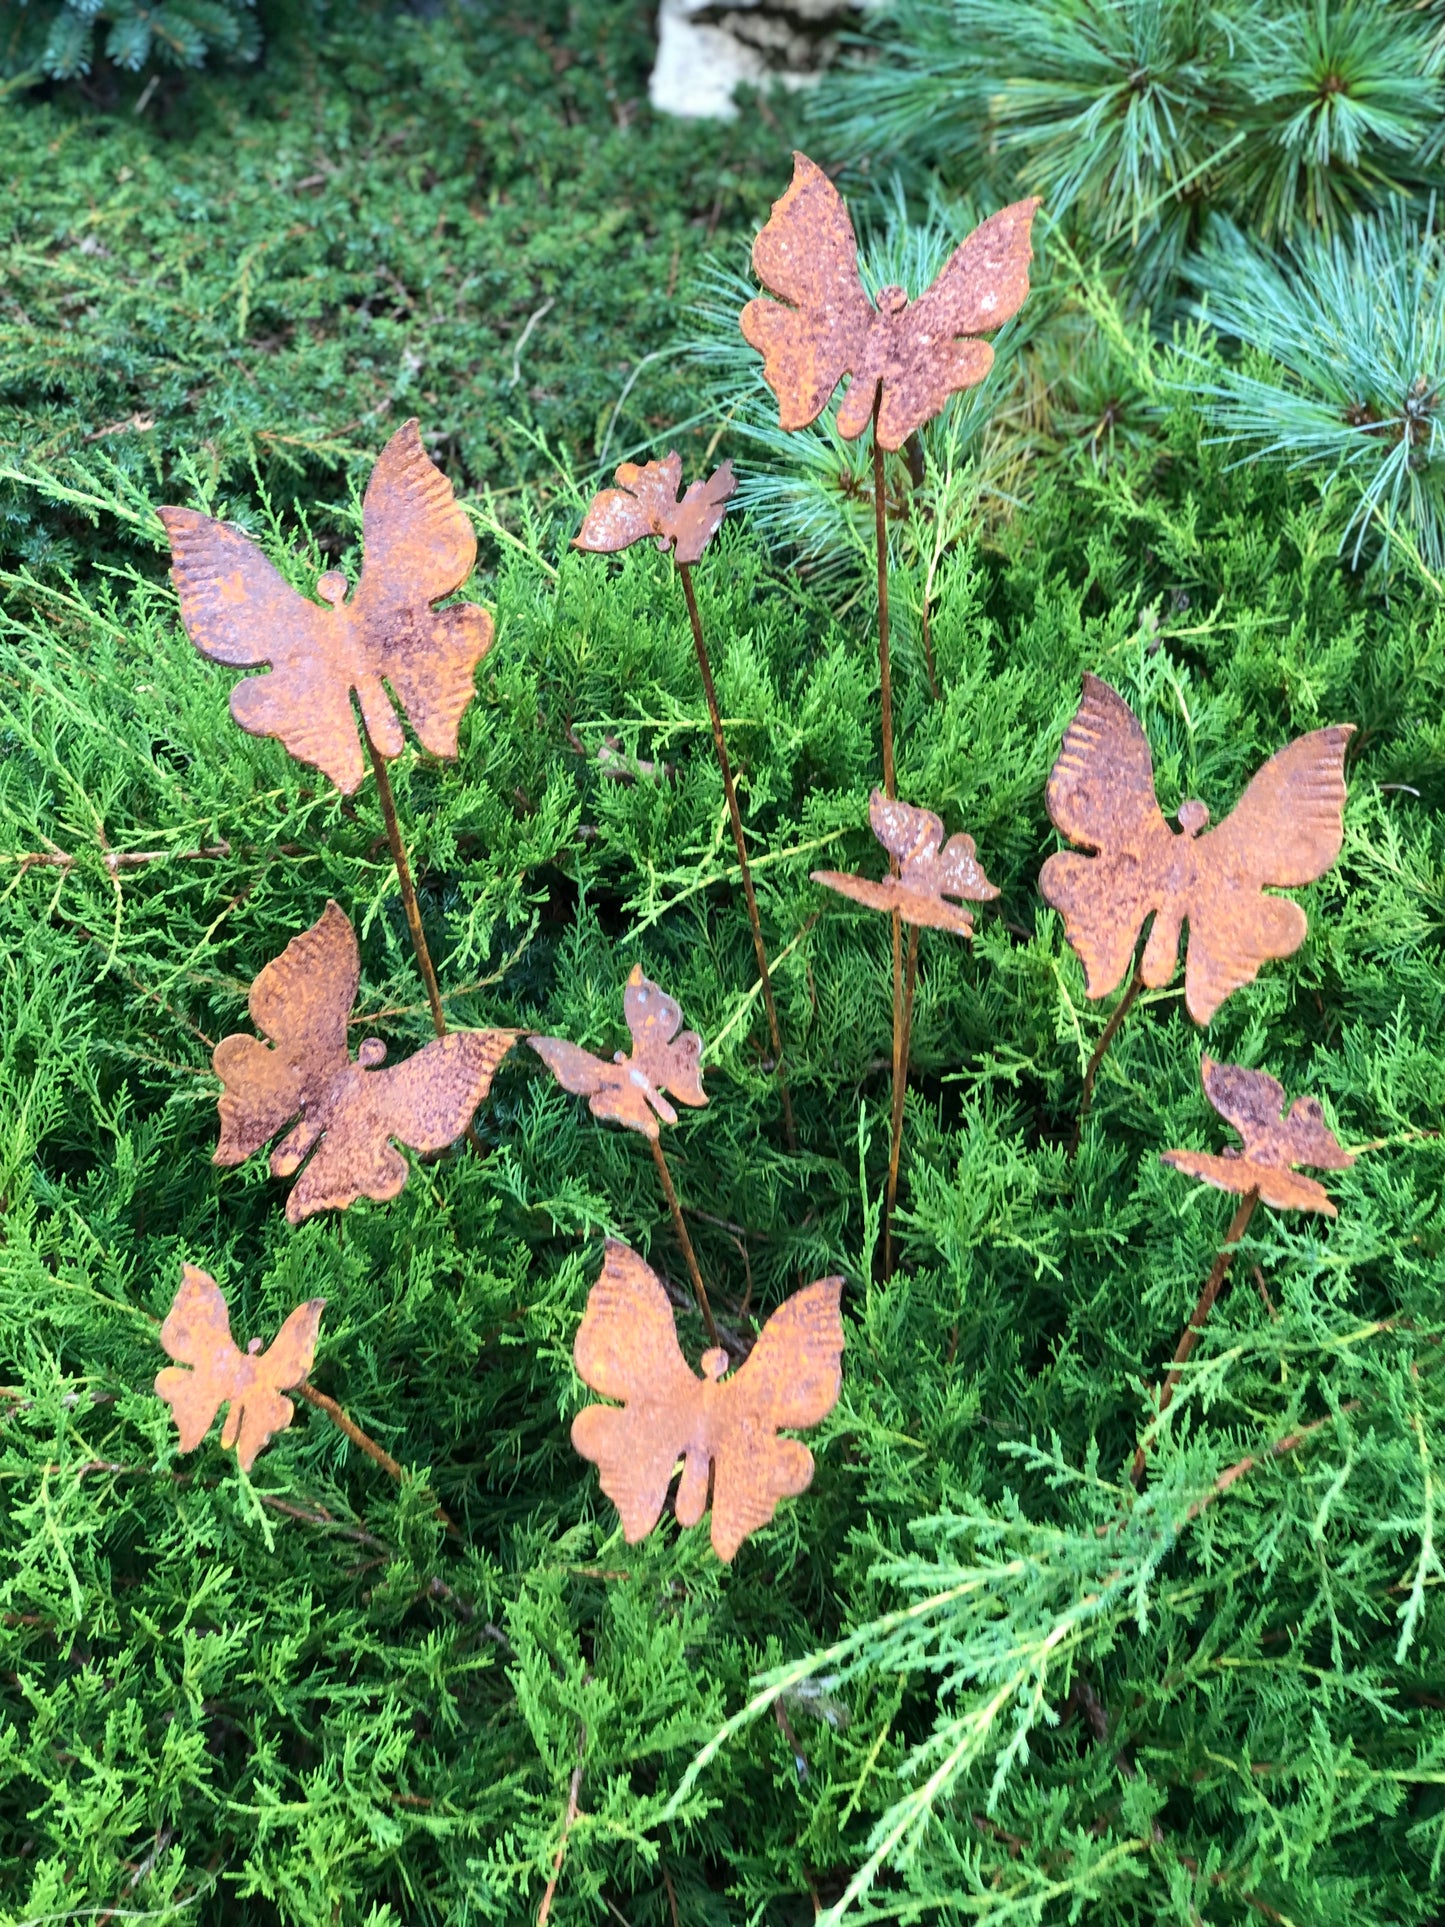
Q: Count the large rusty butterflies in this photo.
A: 5